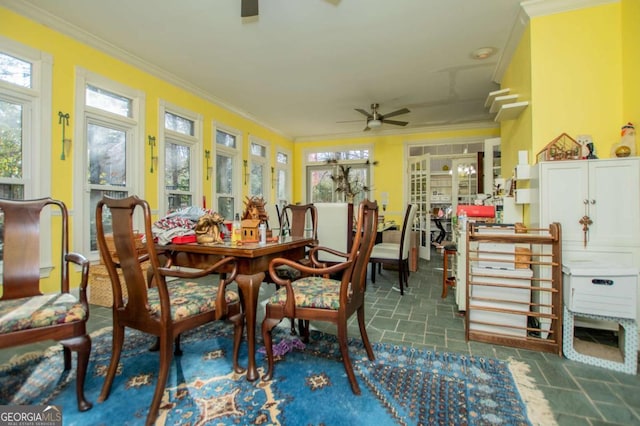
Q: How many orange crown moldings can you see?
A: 0